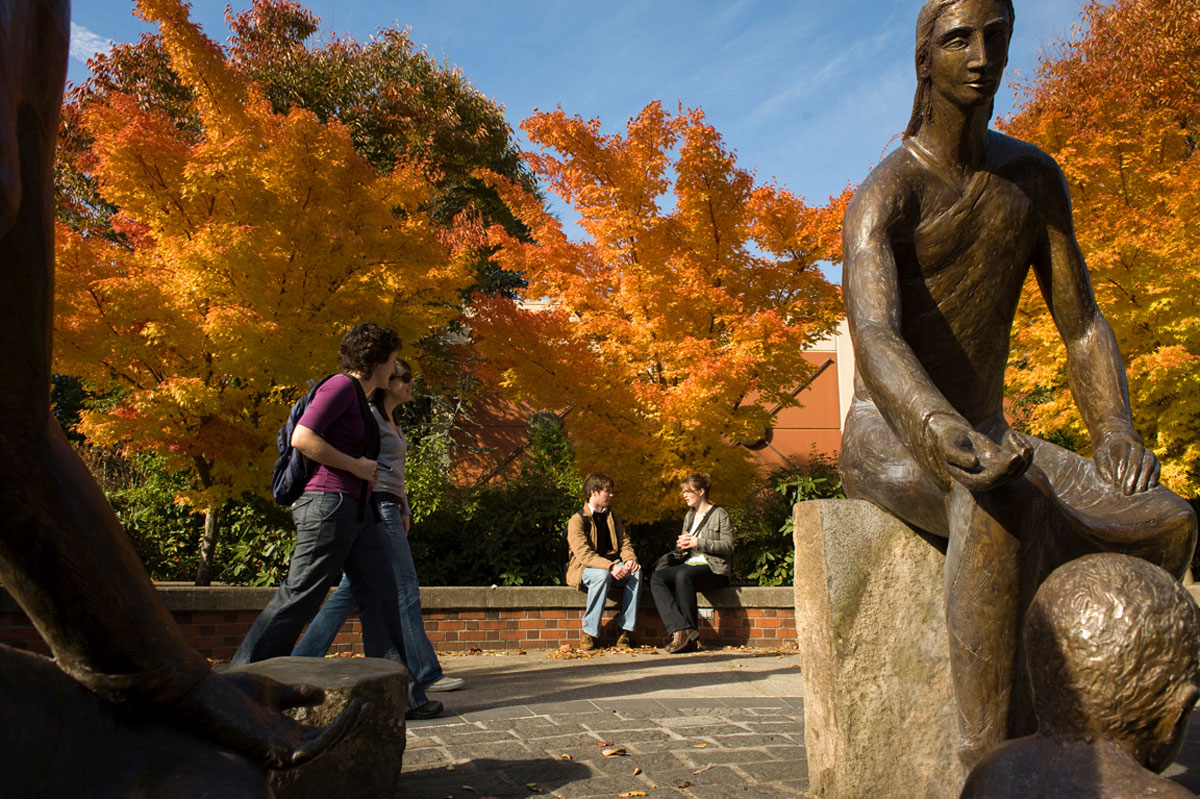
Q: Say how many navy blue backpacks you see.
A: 1